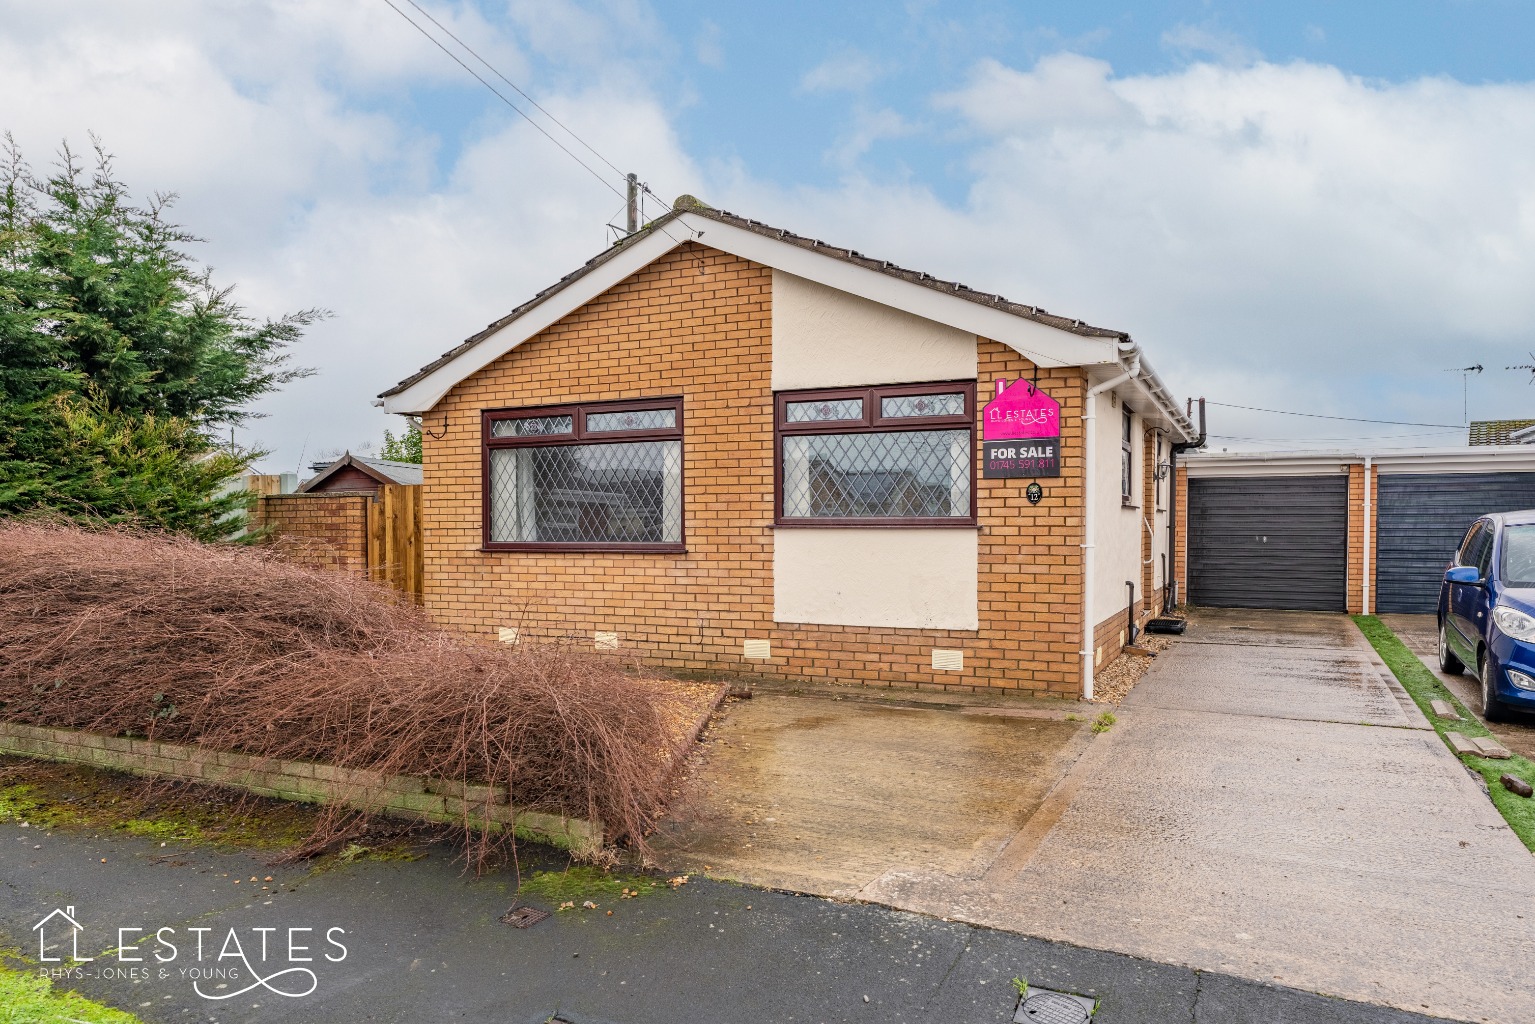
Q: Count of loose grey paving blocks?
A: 3